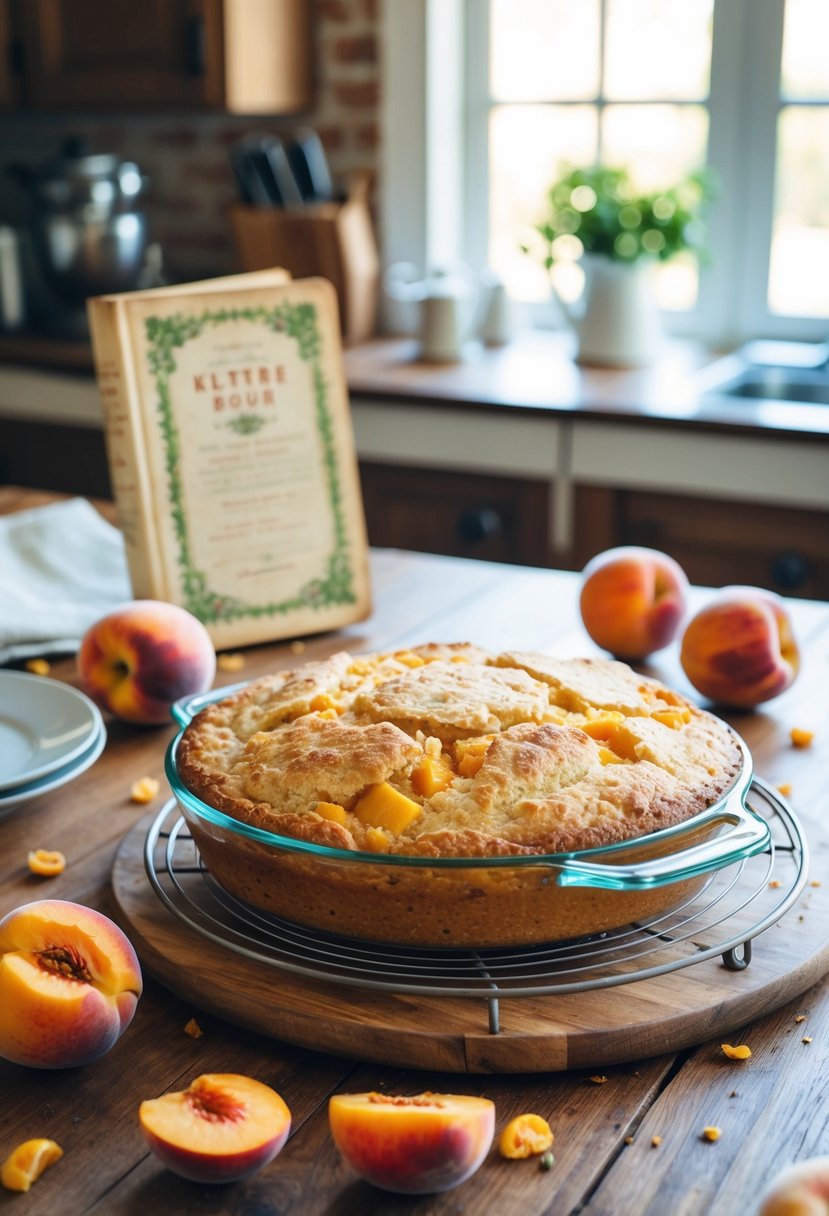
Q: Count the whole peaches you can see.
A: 3